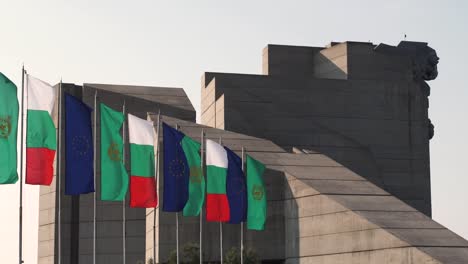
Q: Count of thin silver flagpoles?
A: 9